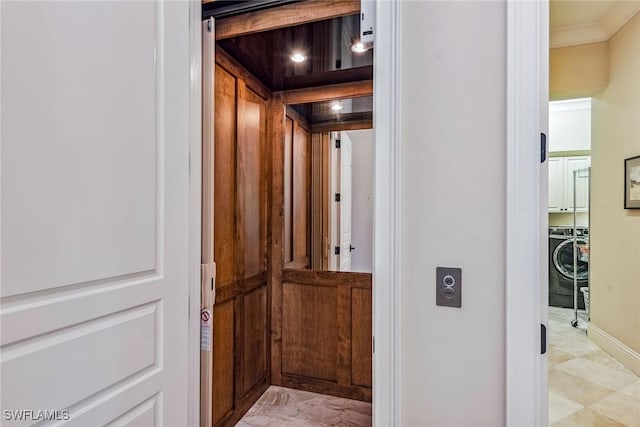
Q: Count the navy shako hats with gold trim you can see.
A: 0